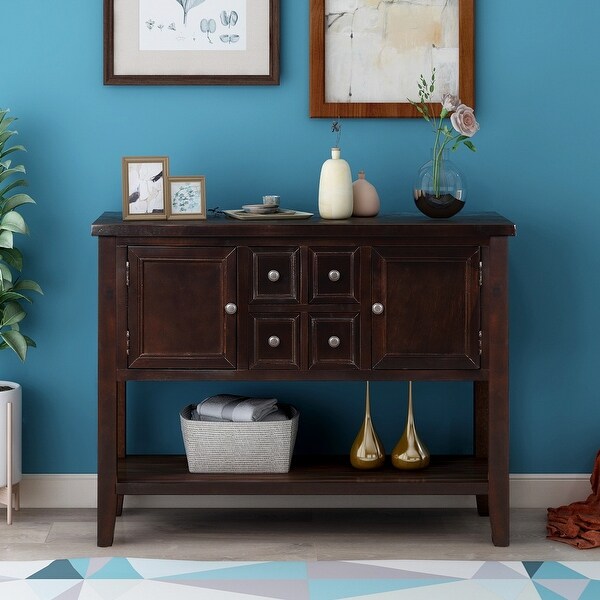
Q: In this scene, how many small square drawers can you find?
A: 4